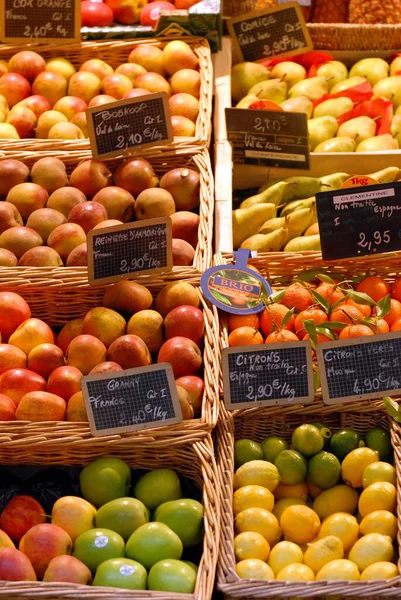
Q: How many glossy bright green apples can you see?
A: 8